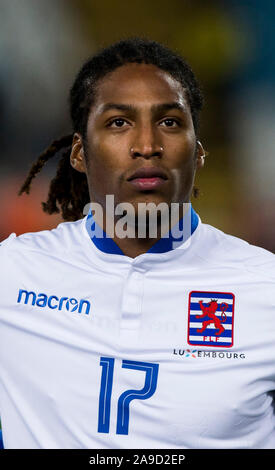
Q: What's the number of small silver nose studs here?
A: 2